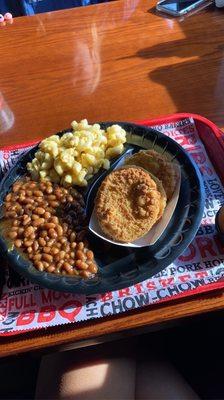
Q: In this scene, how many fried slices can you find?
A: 2